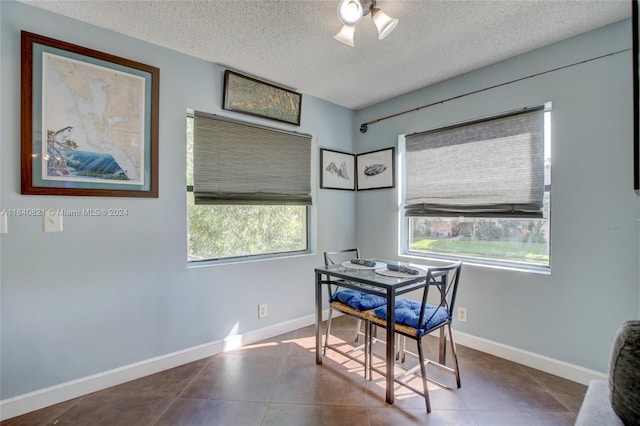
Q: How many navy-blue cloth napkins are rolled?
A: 2